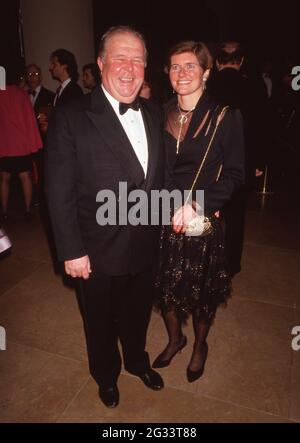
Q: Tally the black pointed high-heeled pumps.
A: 2